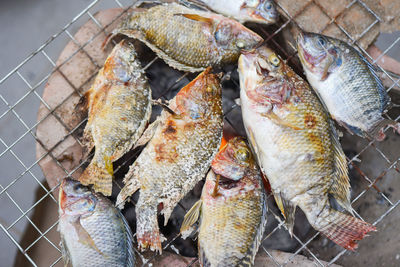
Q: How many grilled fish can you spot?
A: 8